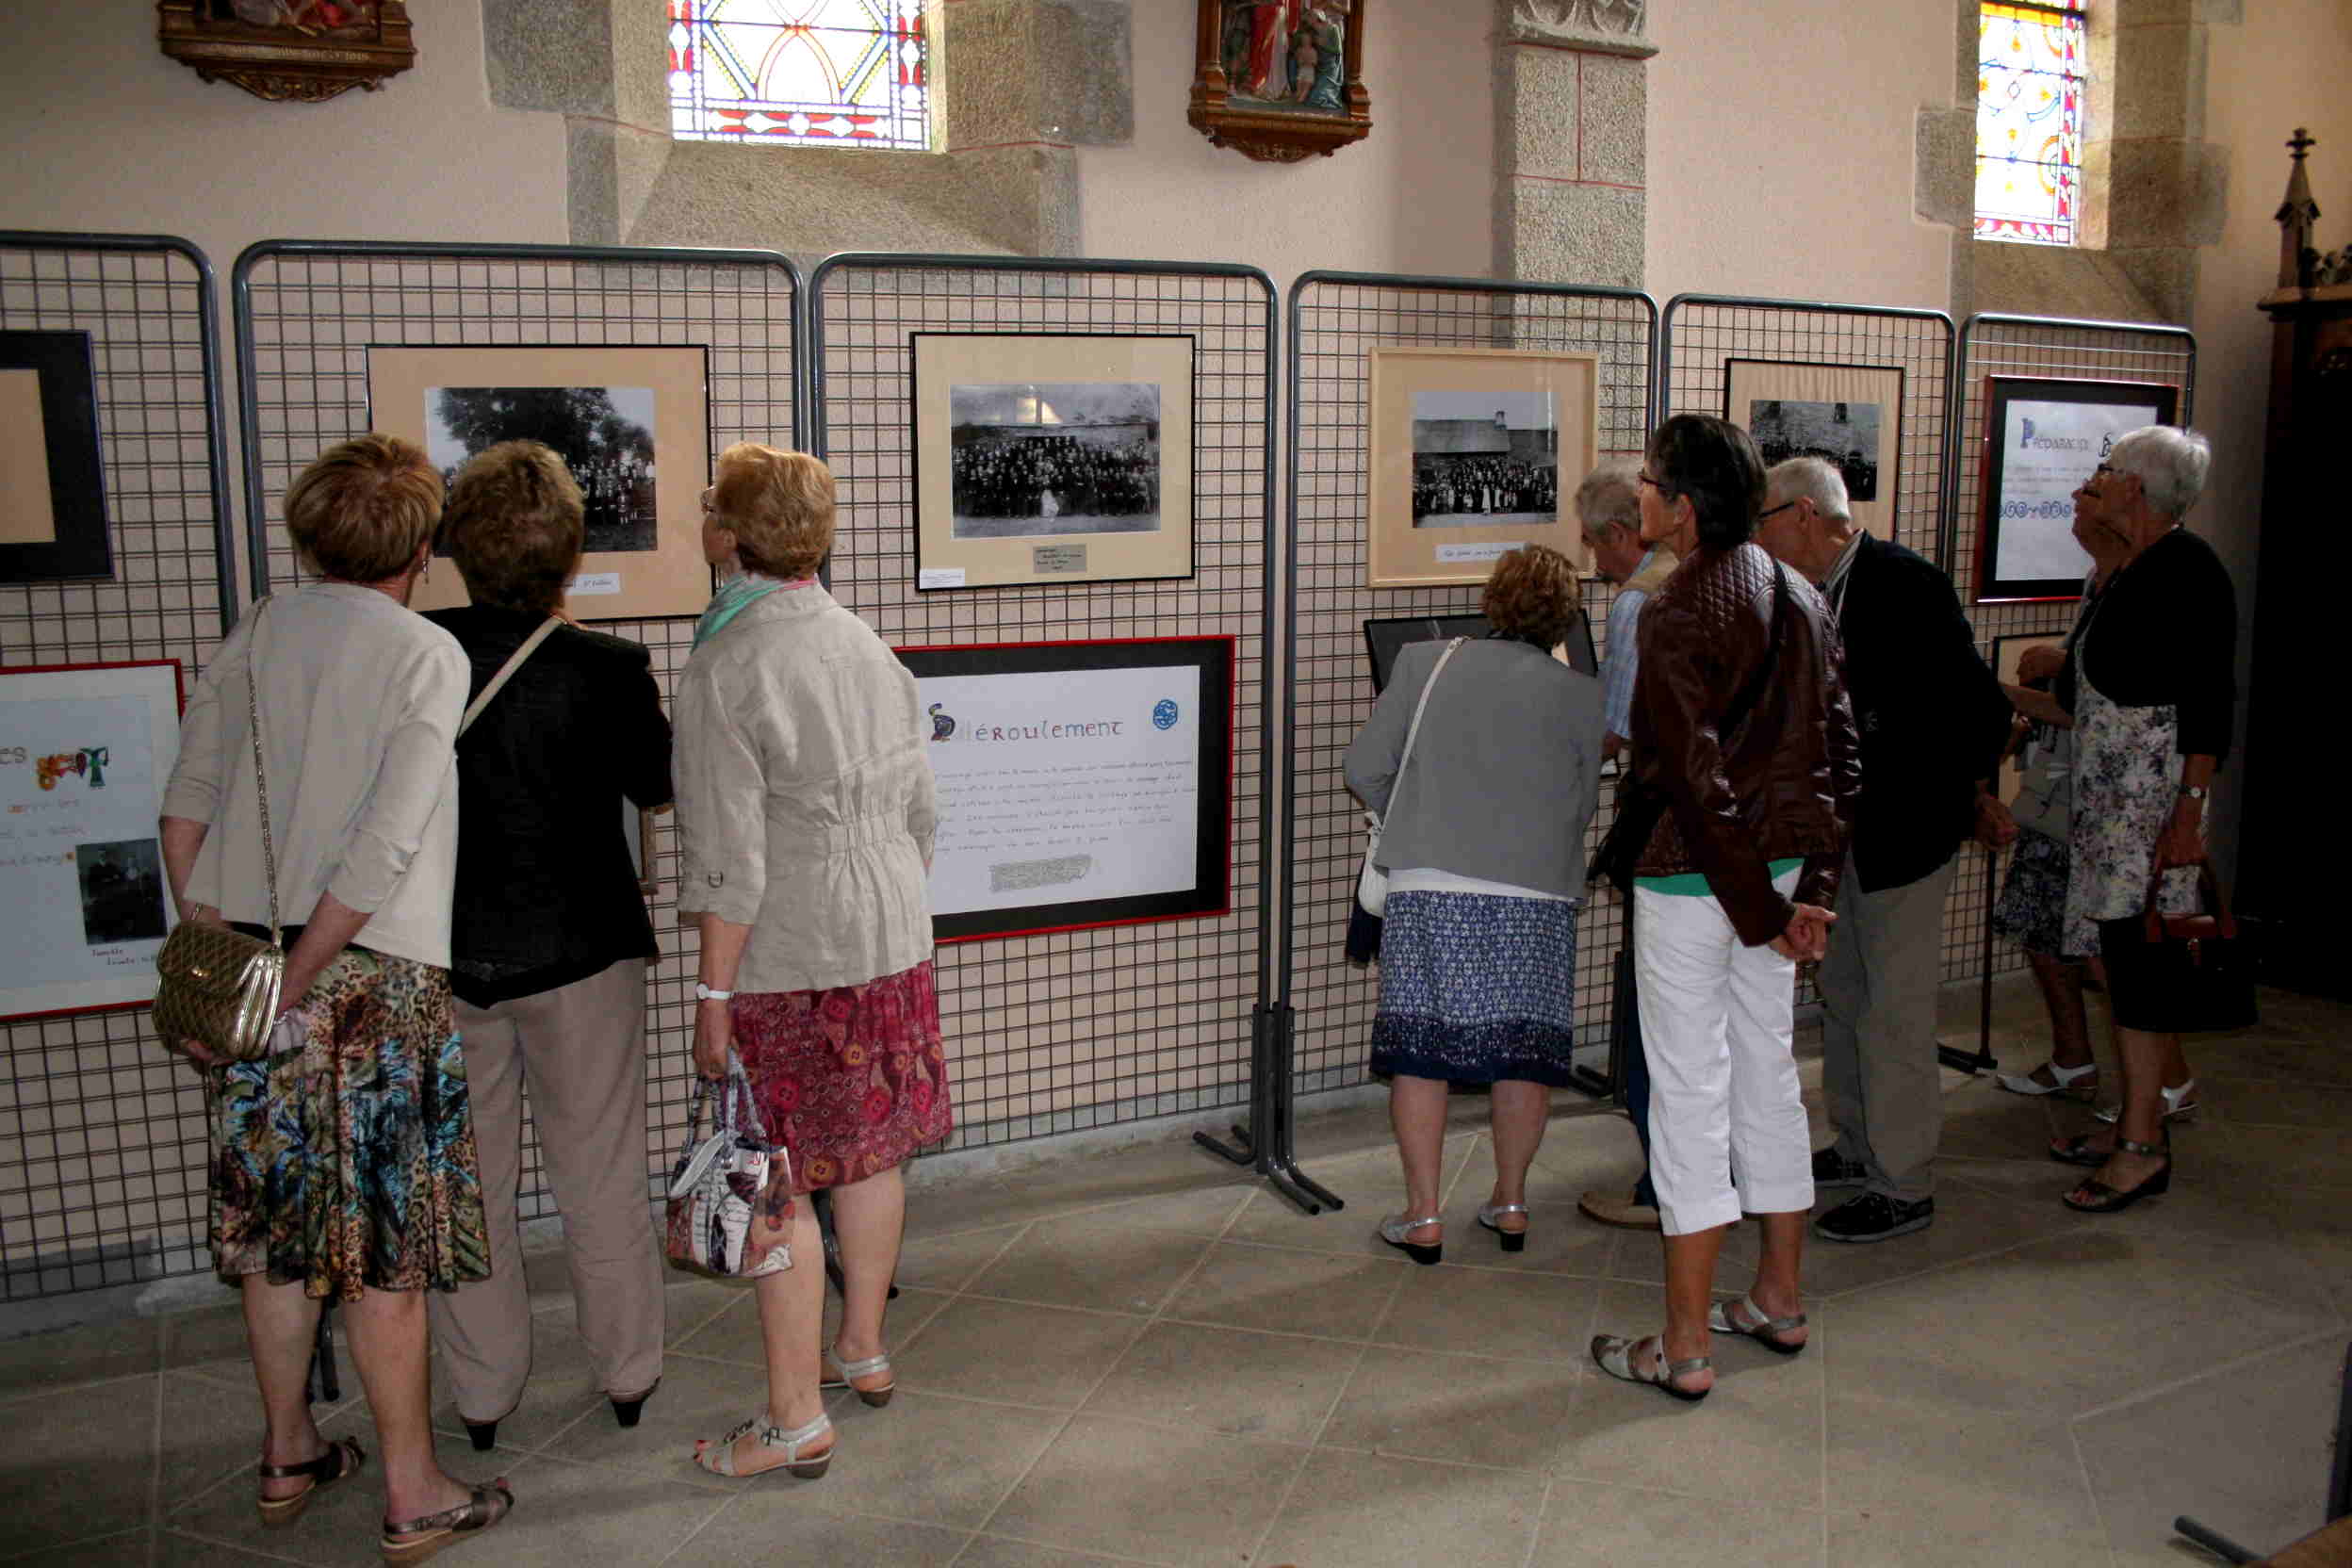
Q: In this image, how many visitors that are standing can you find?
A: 9